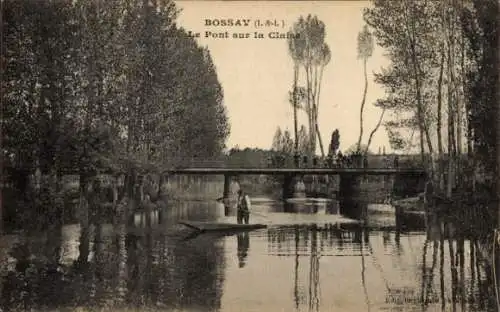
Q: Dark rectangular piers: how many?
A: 3